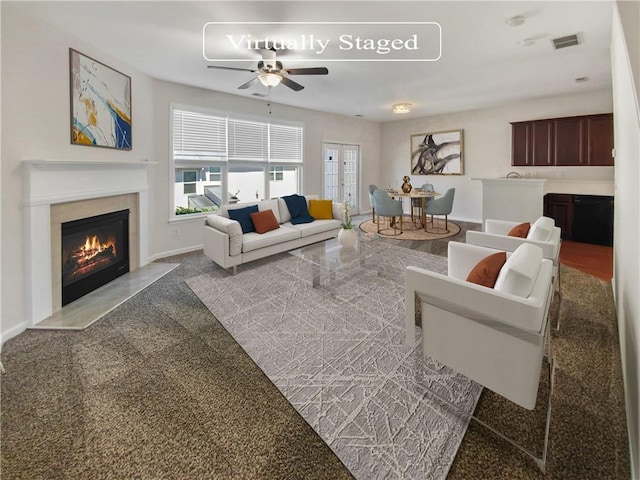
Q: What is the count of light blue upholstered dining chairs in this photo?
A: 4